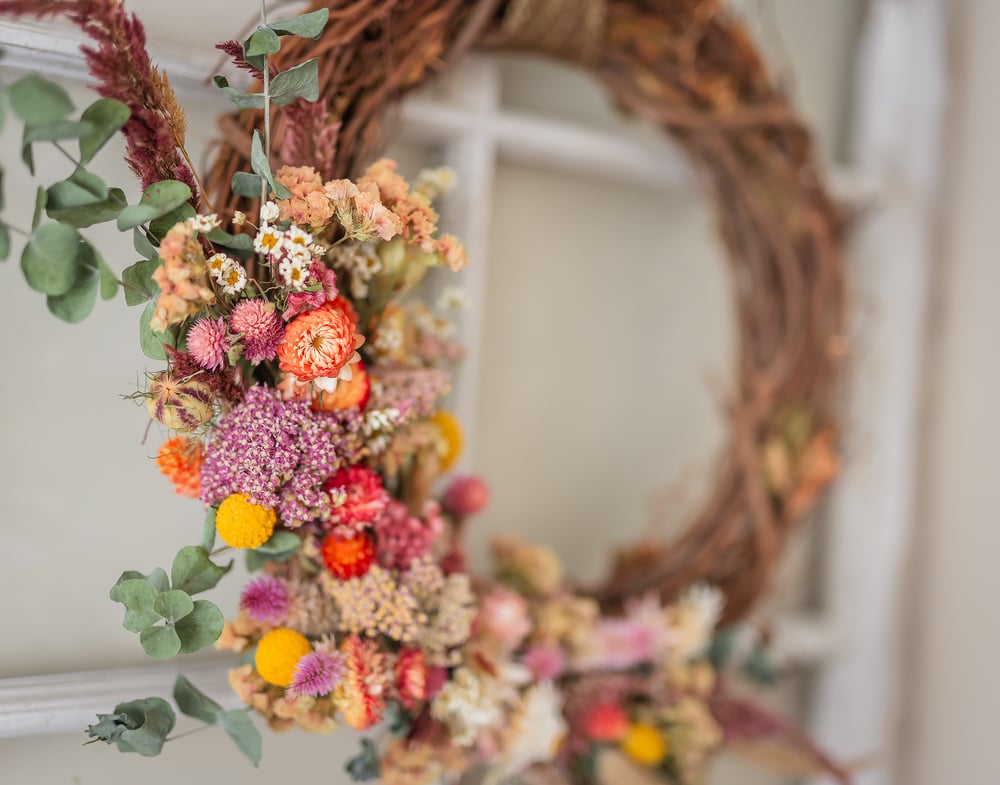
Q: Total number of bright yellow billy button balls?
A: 4